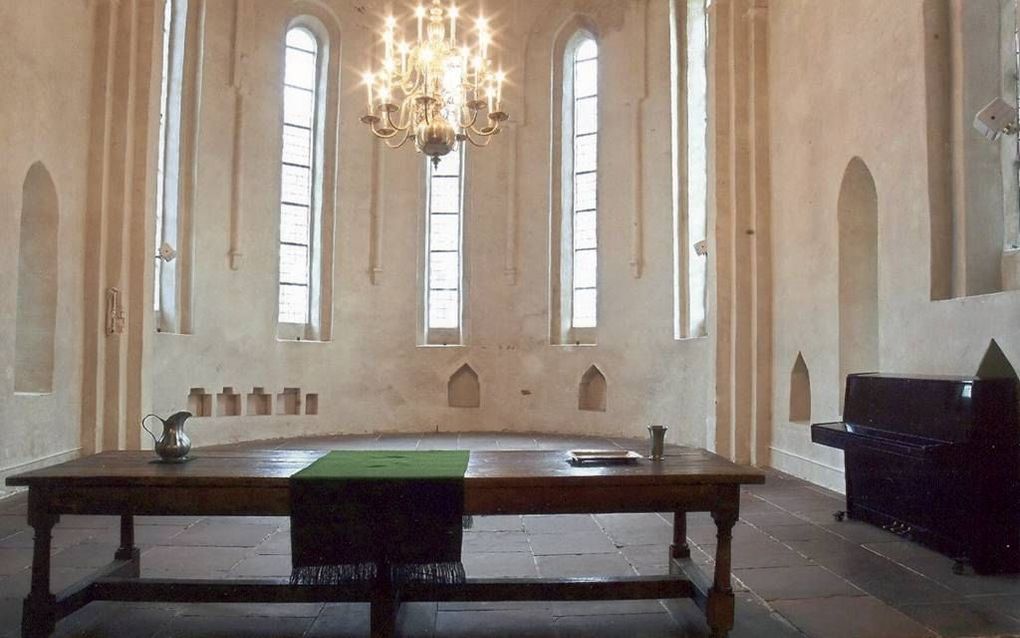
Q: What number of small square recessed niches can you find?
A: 5